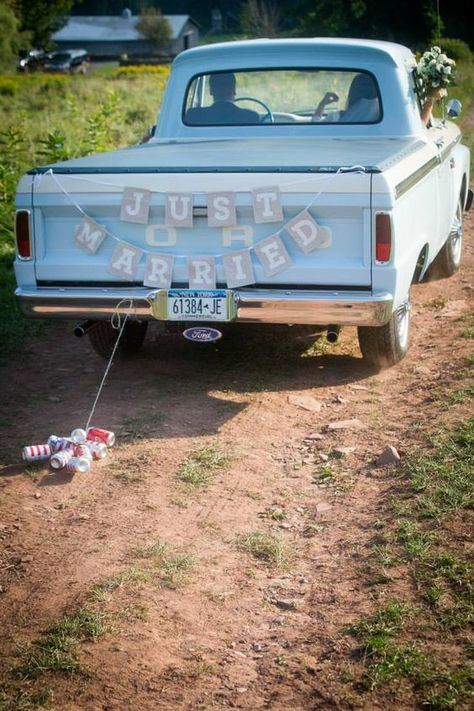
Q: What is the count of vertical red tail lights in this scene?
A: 2